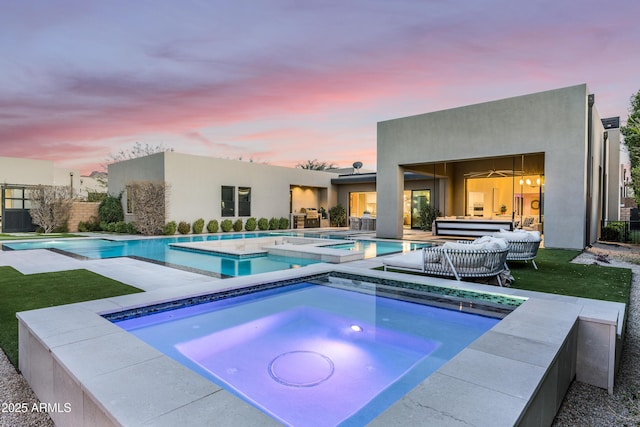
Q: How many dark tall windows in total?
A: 2